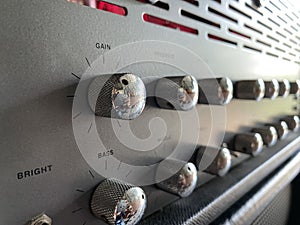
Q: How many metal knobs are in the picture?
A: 14